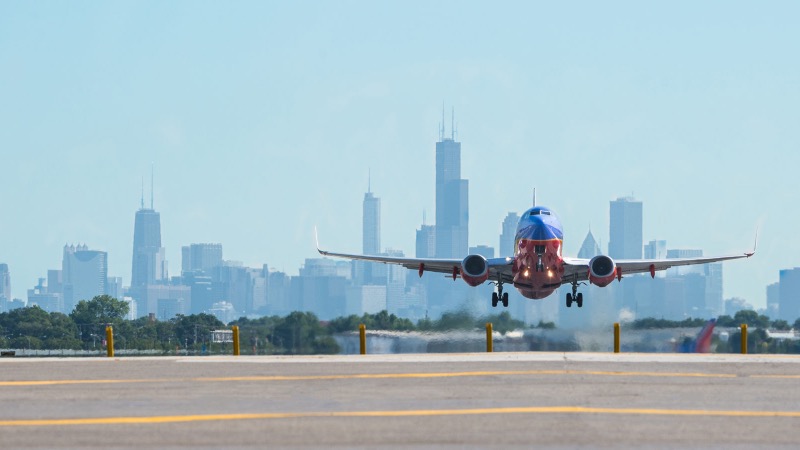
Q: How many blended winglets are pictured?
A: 2